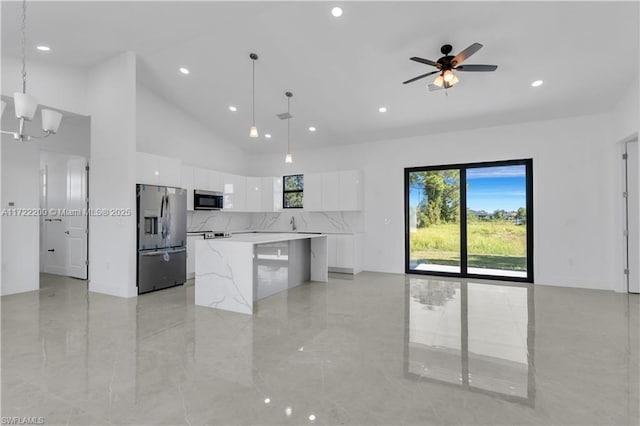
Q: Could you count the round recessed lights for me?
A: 8